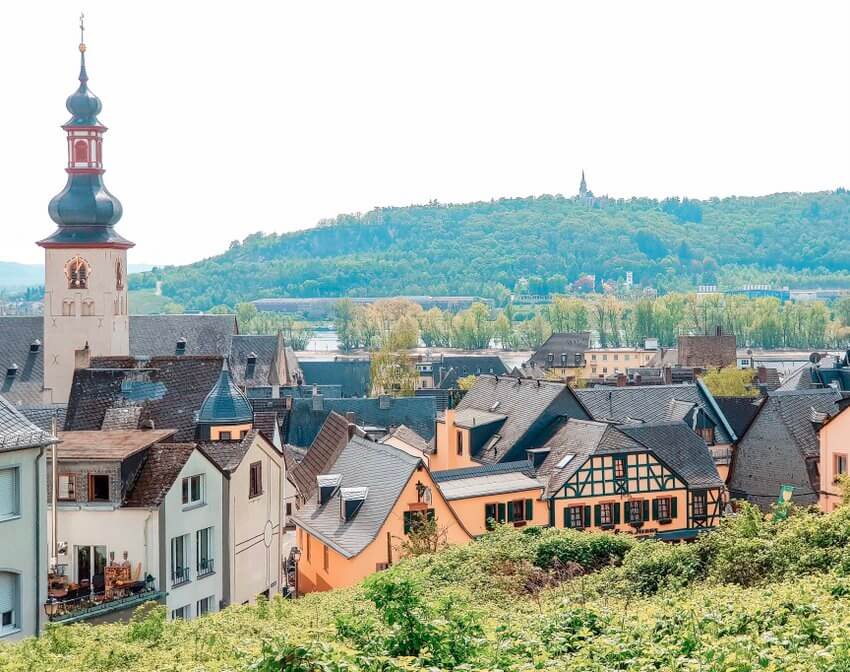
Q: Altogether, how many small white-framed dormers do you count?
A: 2